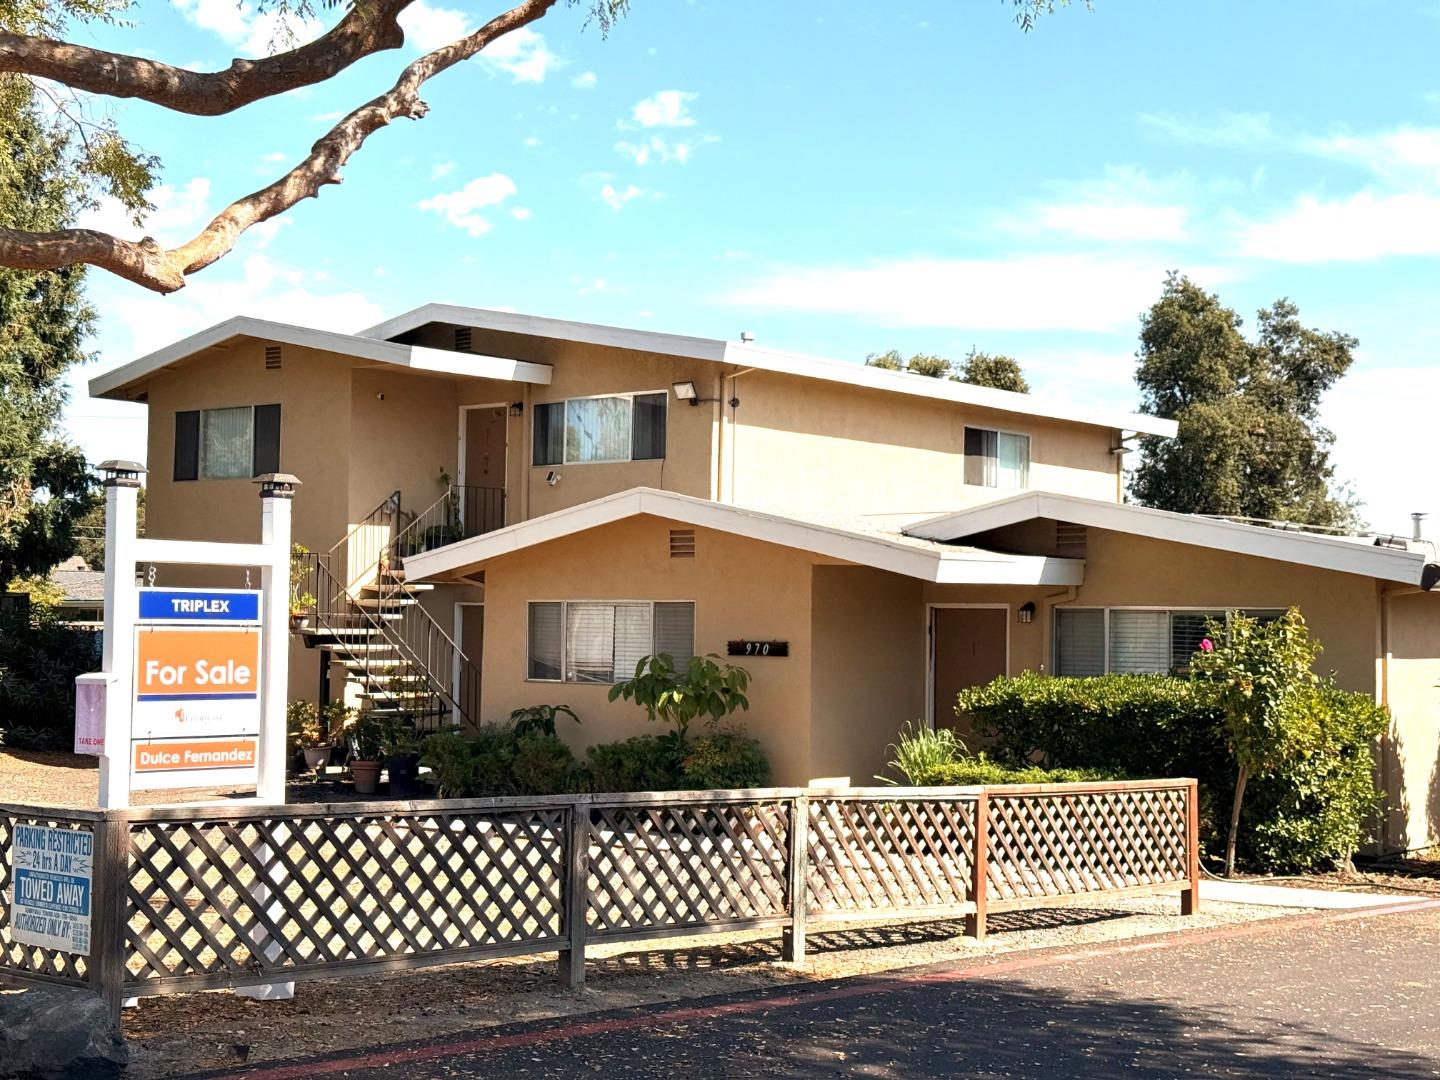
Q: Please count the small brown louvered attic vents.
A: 4